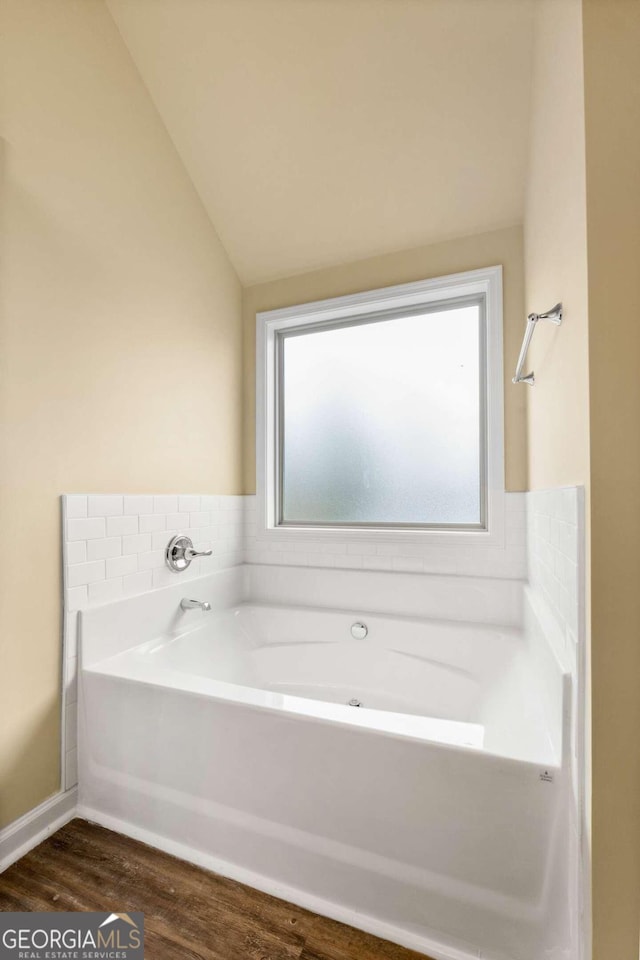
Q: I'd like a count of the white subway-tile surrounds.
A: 1